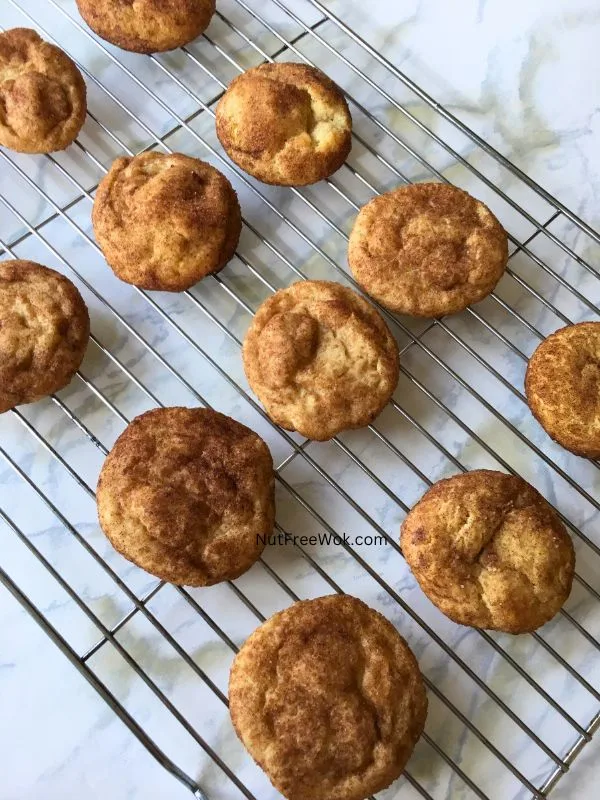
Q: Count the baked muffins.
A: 11